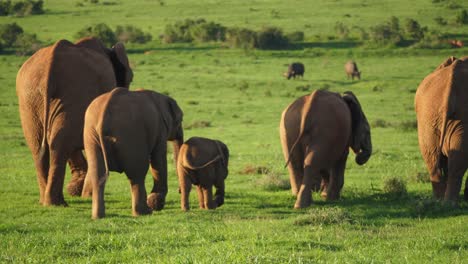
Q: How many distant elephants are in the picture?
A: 2